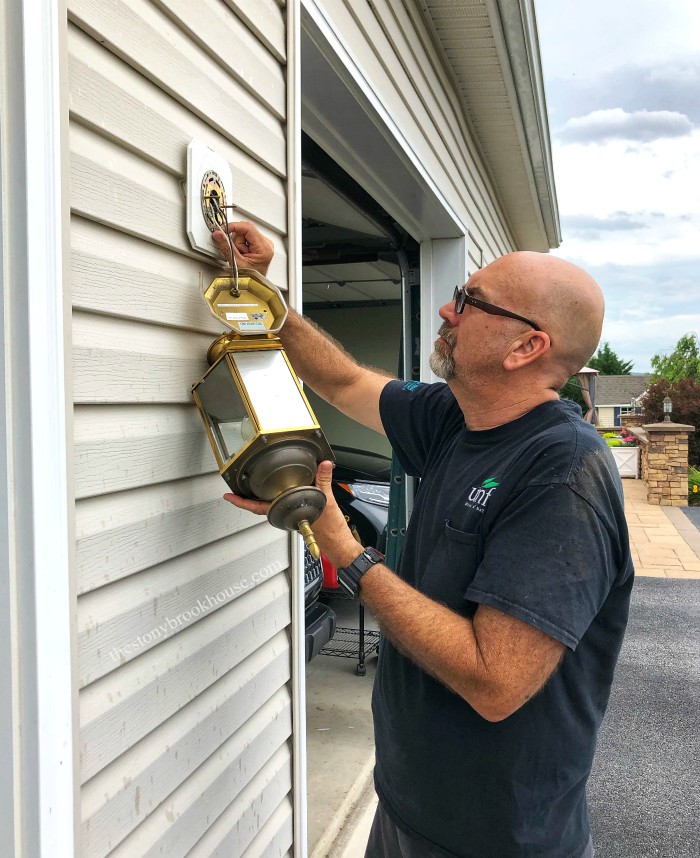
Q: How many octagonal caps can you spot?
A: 1